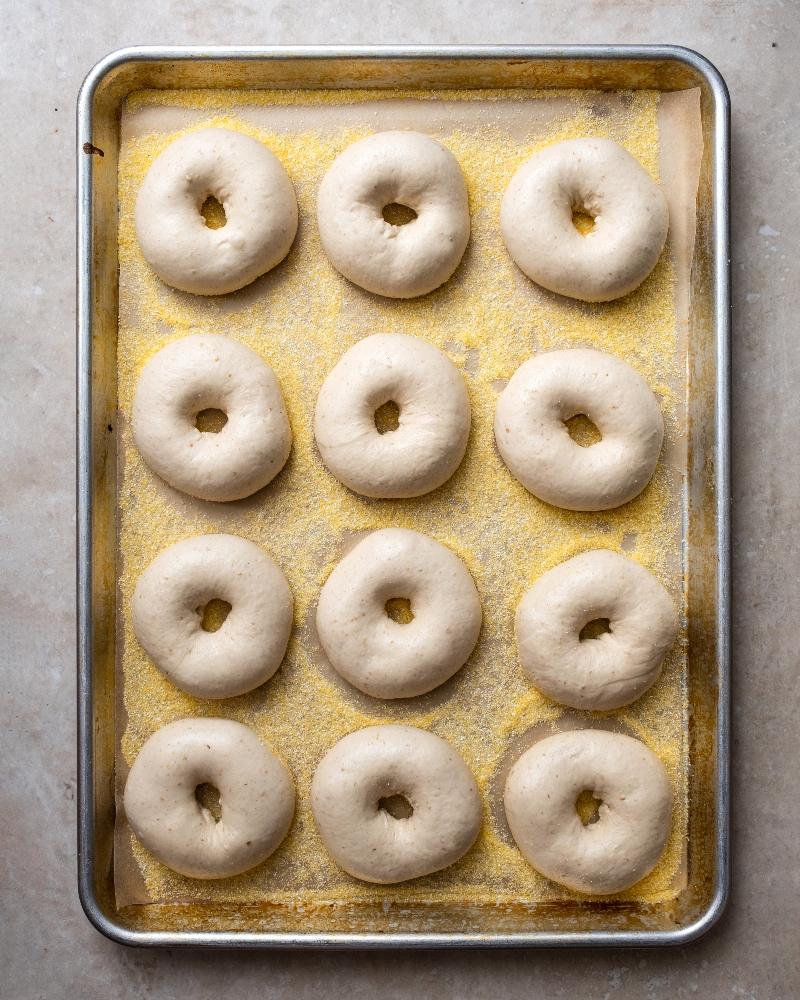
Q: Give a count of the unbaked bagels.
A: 12